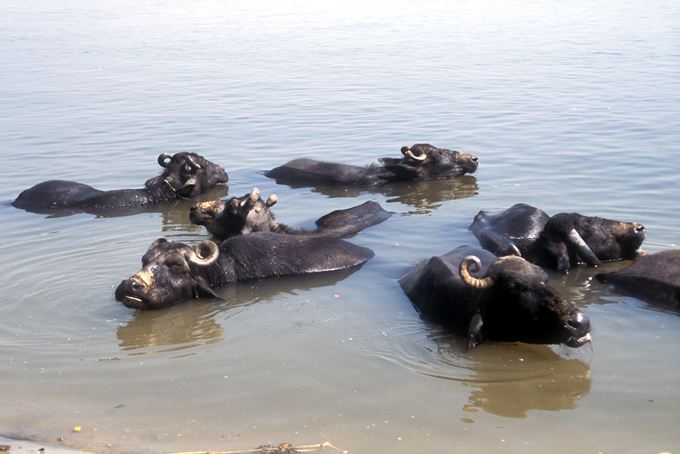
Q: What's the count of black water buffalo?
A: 7